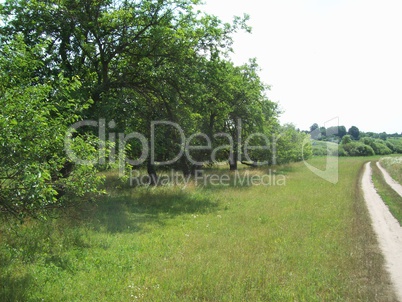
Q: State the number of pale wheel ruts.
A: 2